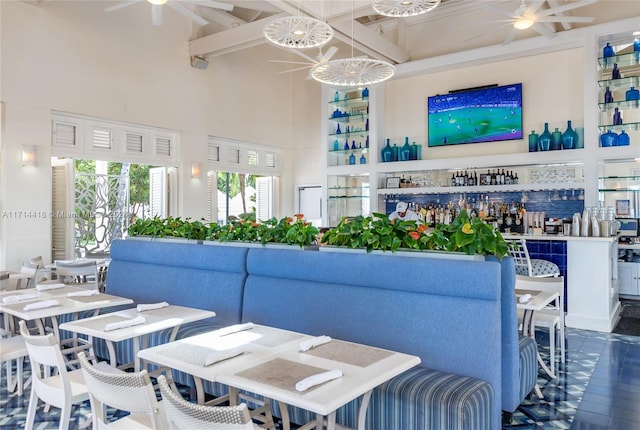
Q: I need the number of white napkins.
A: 11